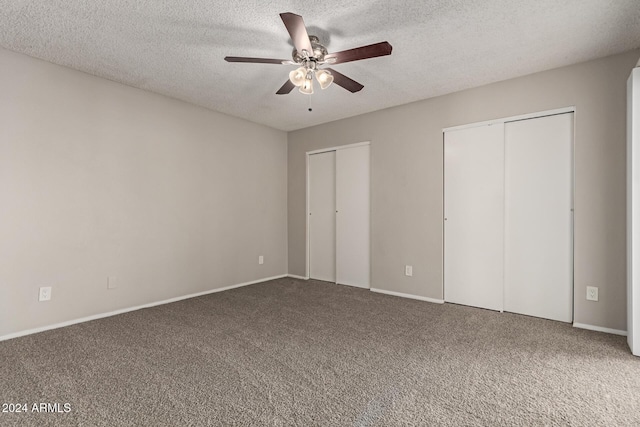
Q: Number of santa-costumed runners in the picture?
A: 0